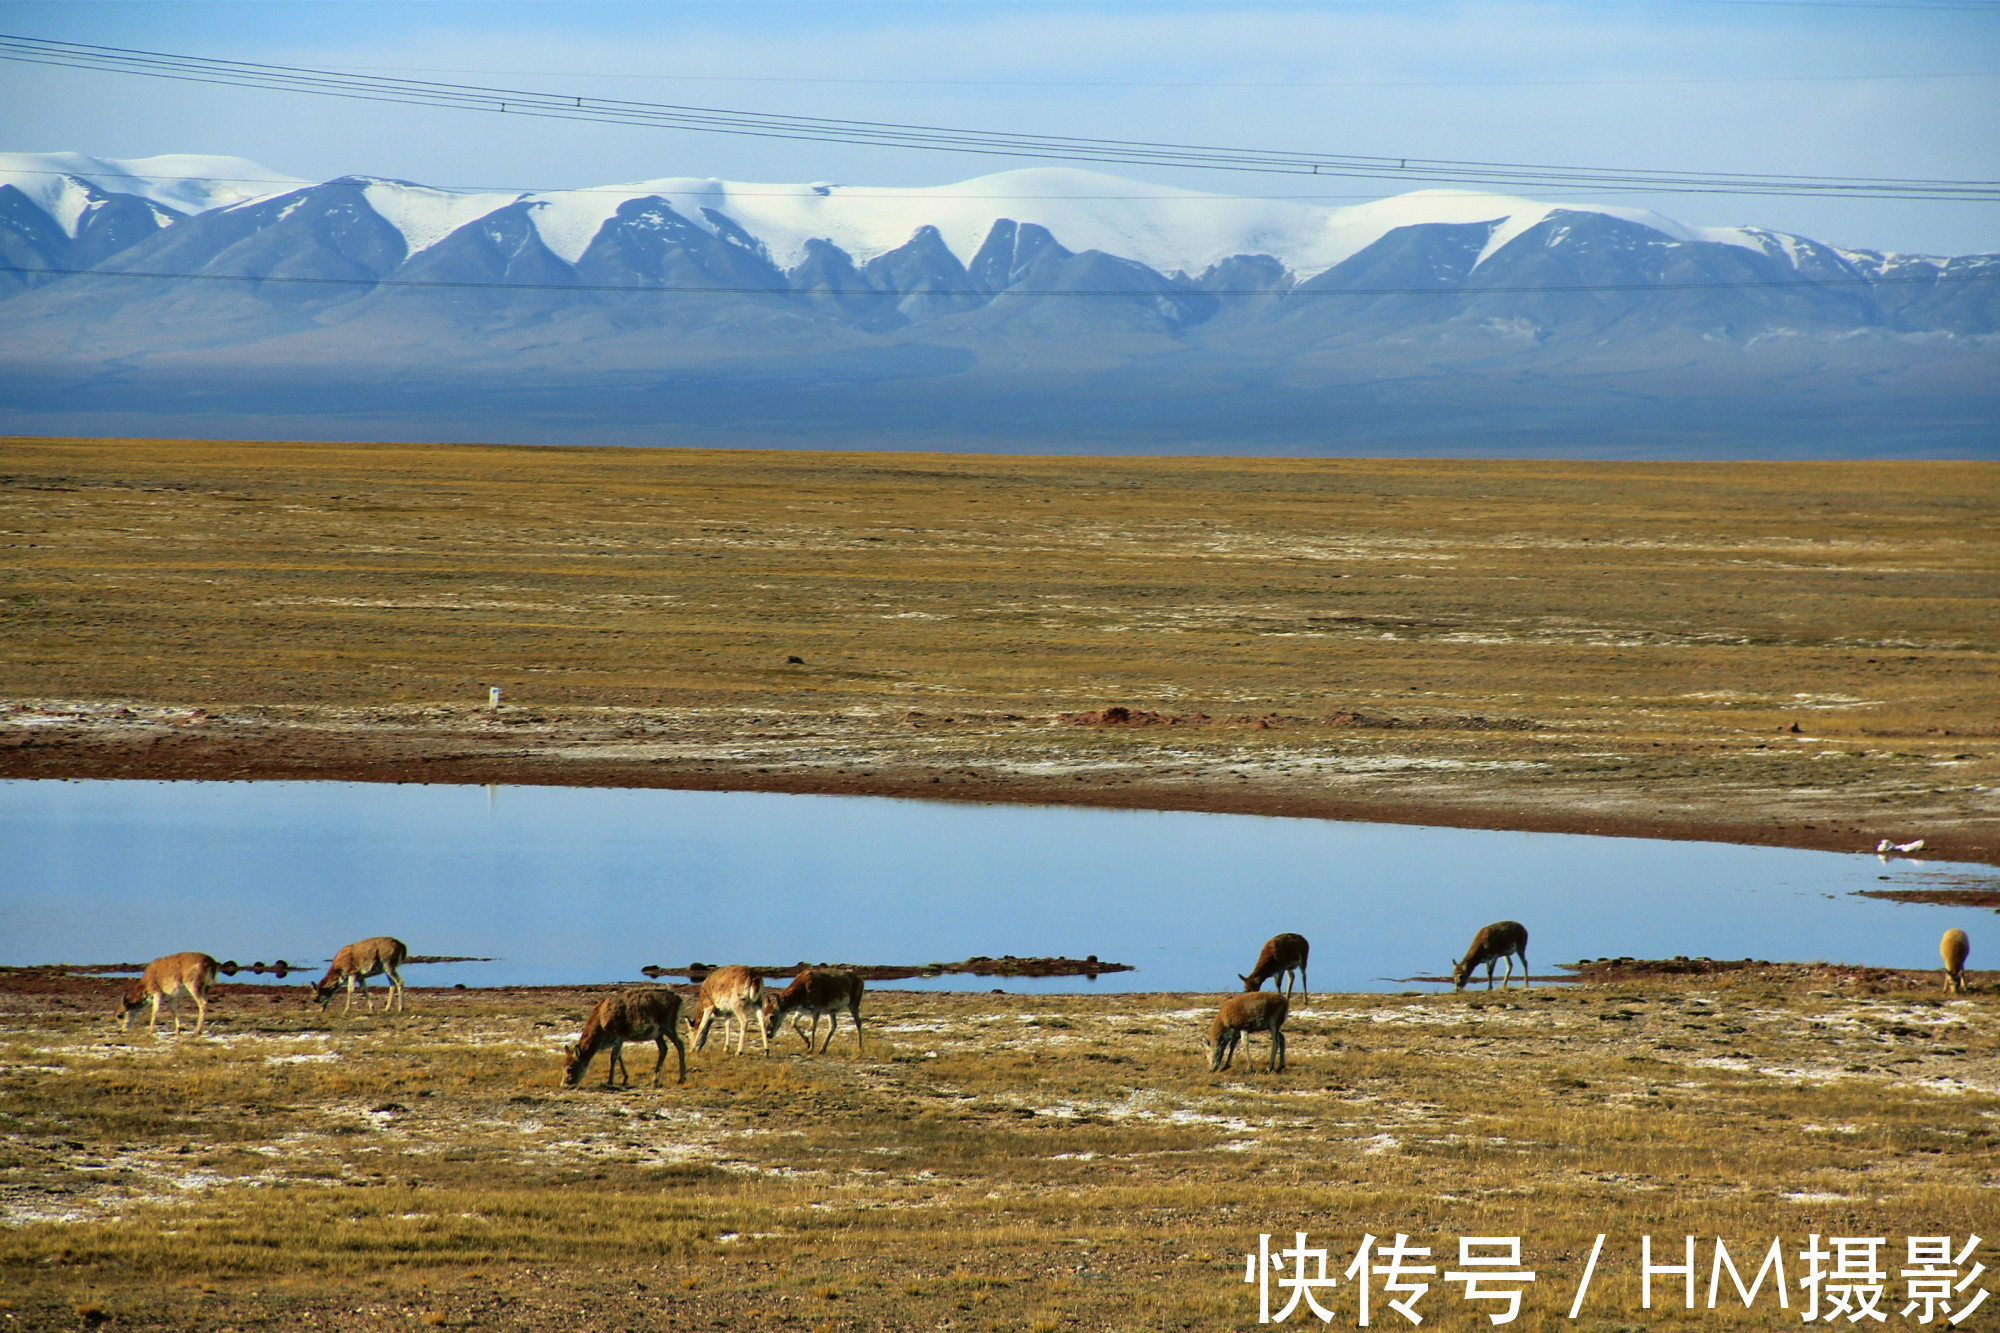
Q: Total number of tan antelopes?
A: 9